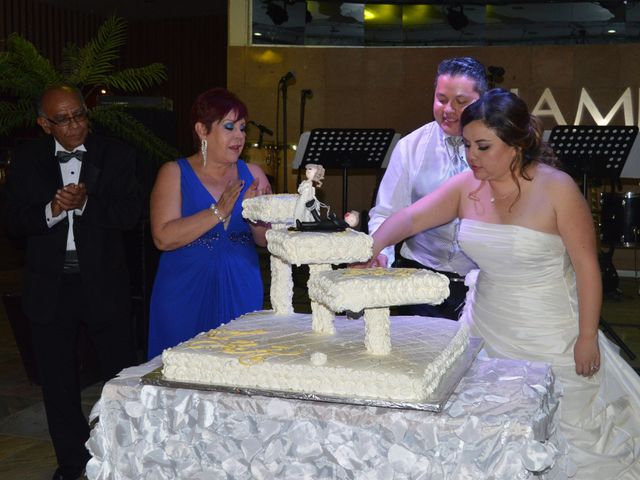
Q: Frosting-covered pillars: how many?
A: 3